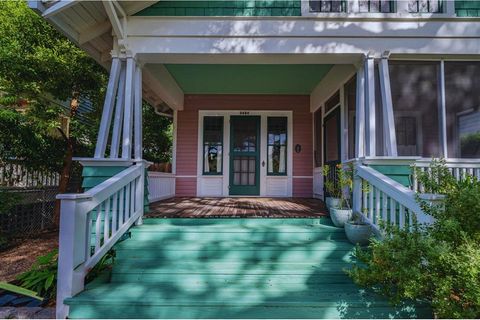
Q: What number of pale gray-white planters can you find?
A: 3